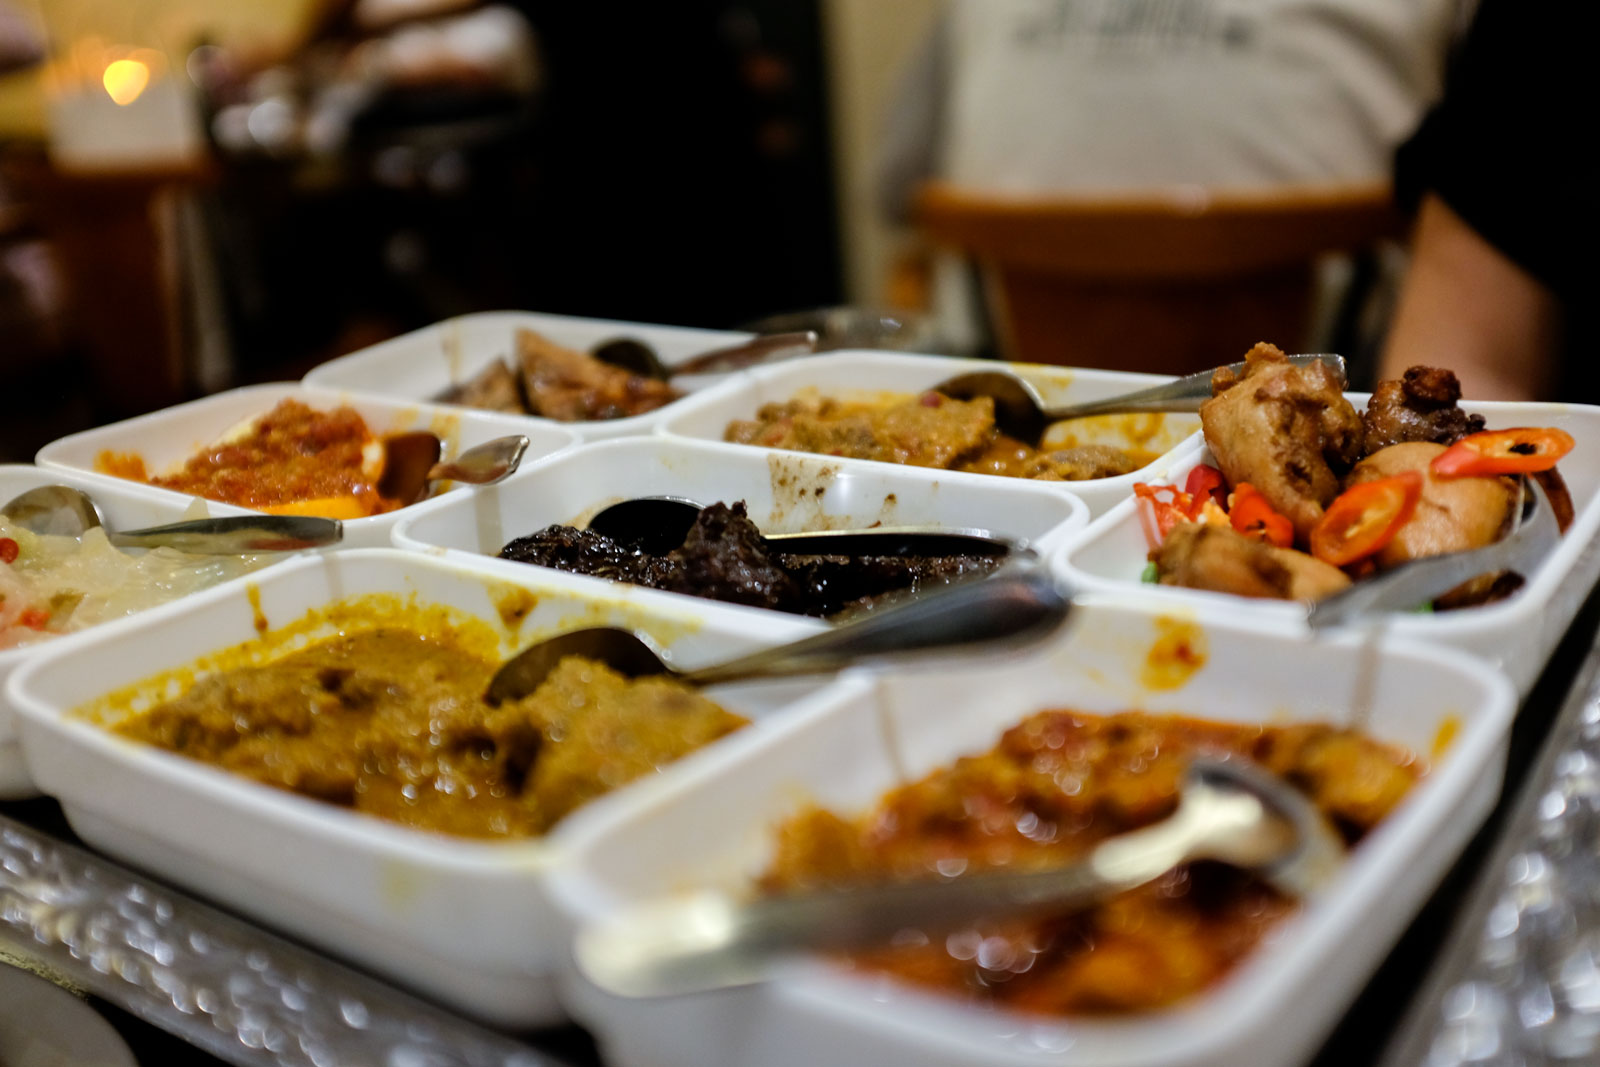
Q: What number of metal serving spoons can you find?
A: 8